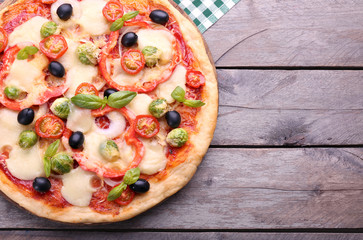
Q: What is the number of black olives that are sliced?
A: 0